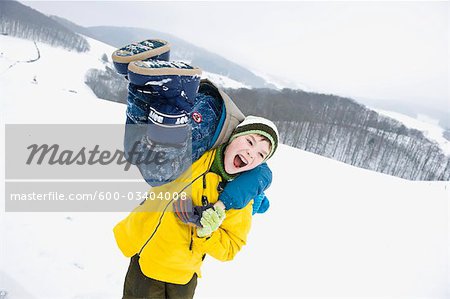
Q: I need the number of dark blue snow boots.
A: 2